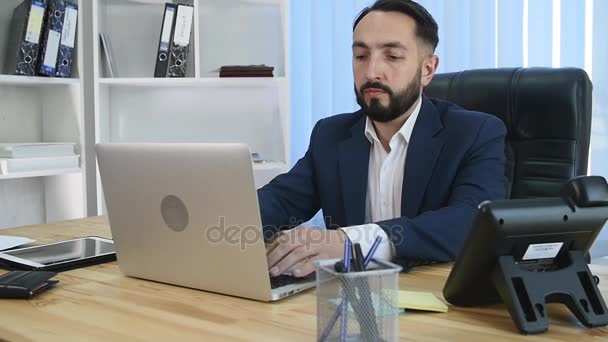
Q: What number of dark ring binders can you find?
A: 5